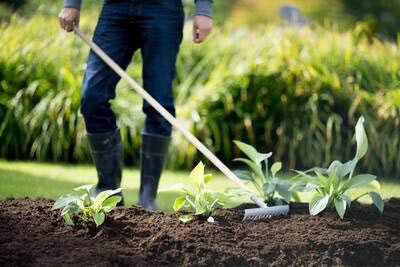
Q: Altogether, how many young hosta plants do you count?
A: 4